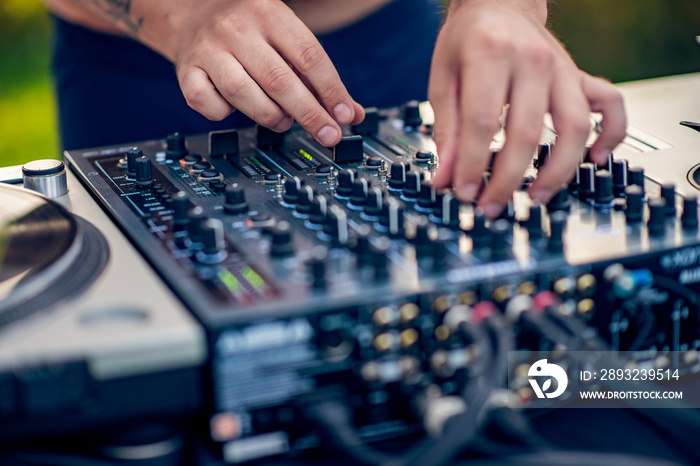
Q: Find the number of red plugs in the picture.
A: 2